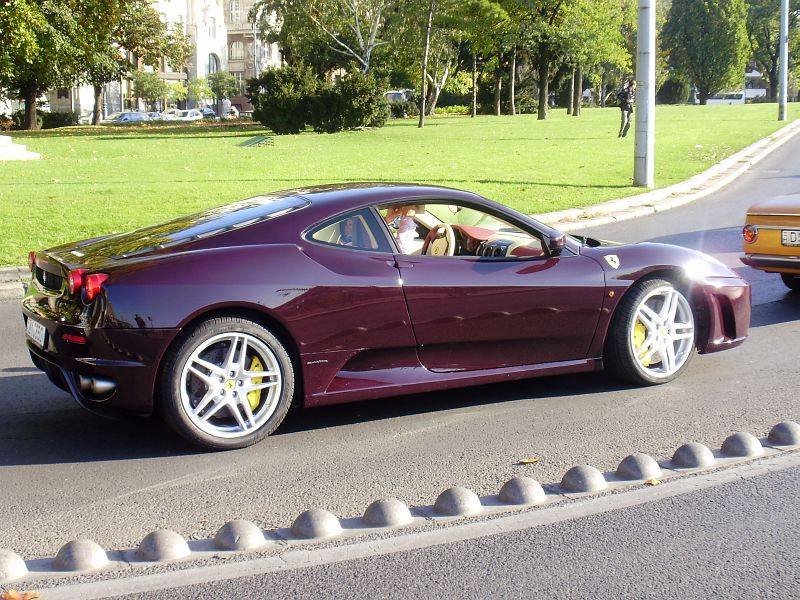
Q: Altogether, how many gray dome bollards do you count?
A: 13